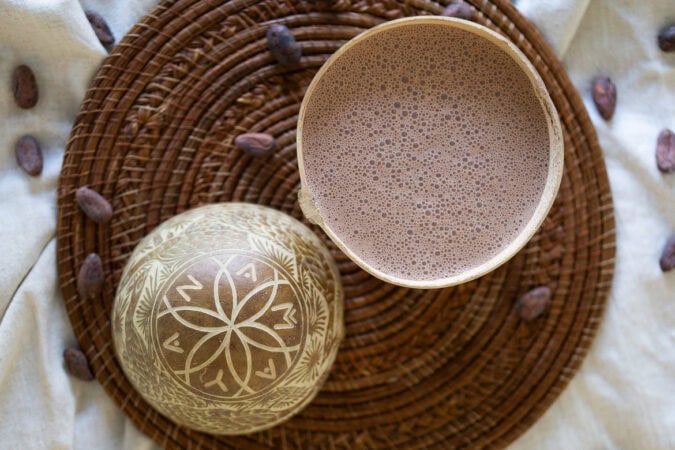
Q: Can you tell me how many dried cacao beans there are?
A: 14